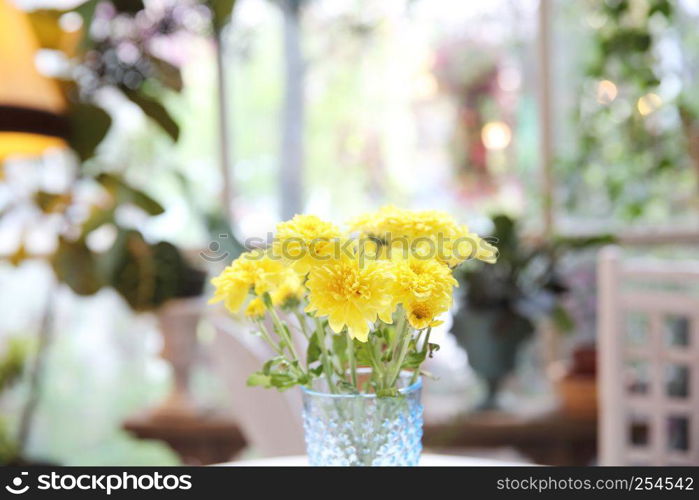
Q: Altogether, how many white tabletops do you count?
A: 1